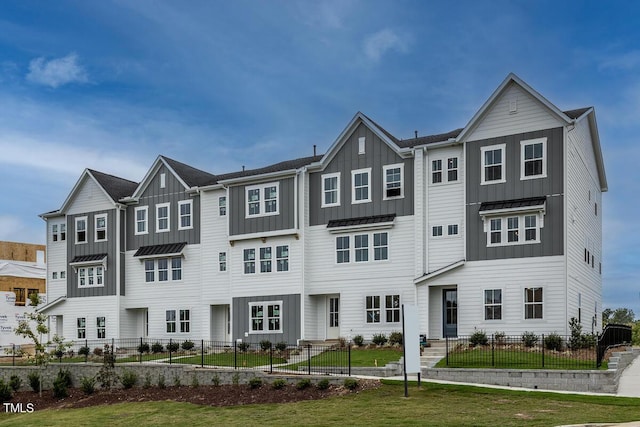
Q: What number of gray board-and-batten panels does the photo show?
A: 6